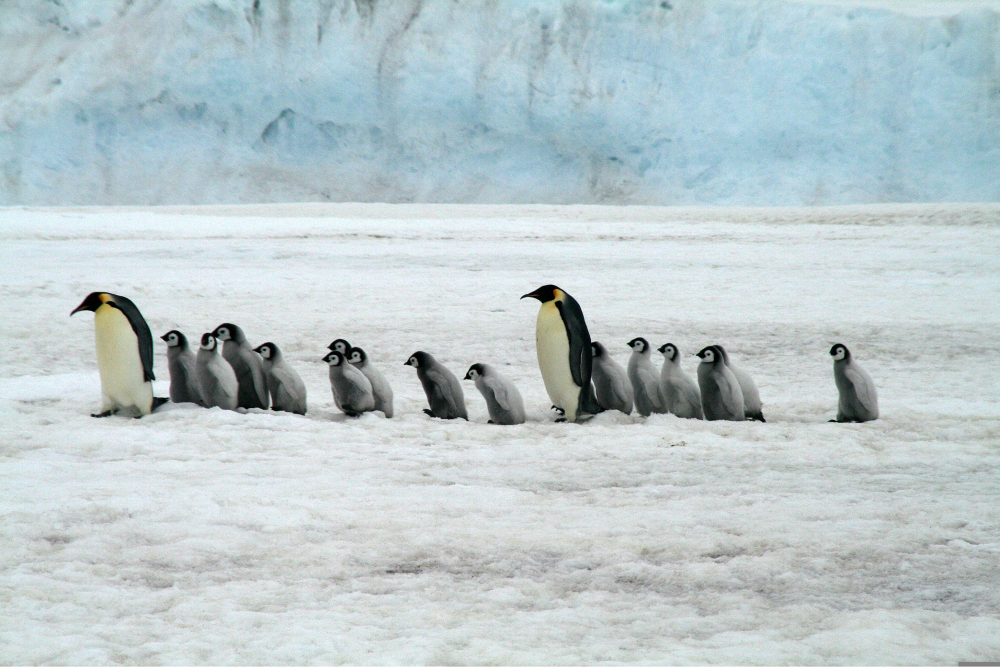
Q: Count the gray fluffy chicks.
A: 15